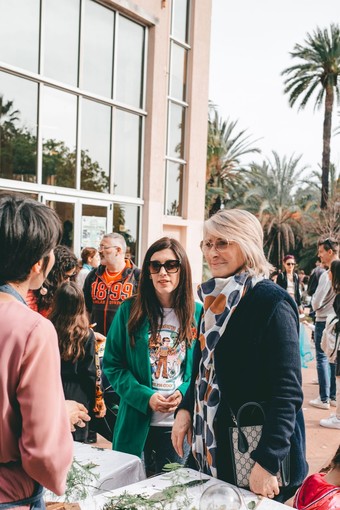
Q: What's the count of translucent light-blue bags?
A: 1